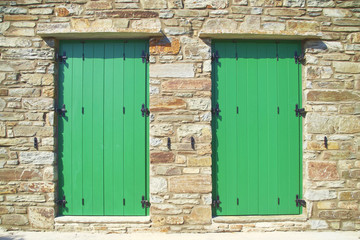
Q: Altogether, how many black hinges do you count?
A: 12